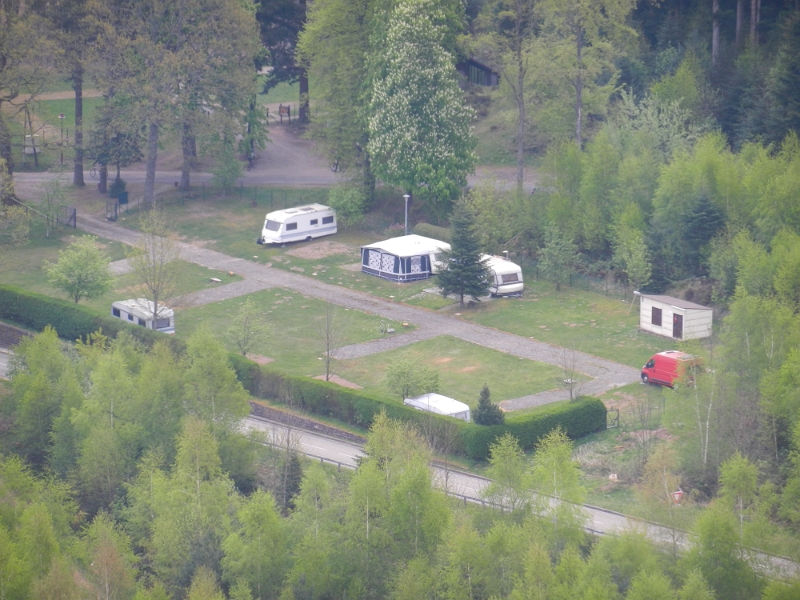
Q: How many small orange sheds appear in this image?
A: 0